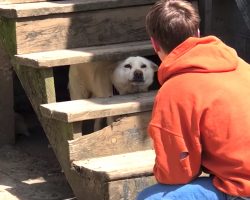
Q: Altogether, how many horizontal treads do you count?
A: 4